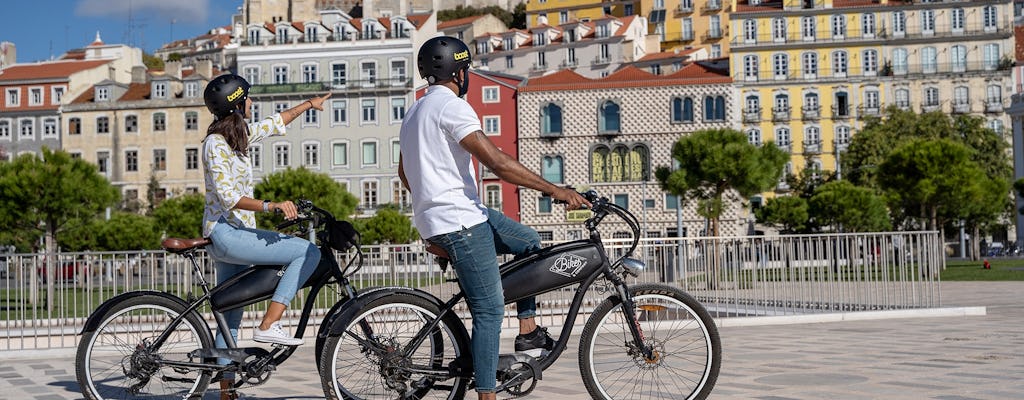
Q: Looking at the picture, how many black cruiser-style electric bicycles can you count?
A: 2